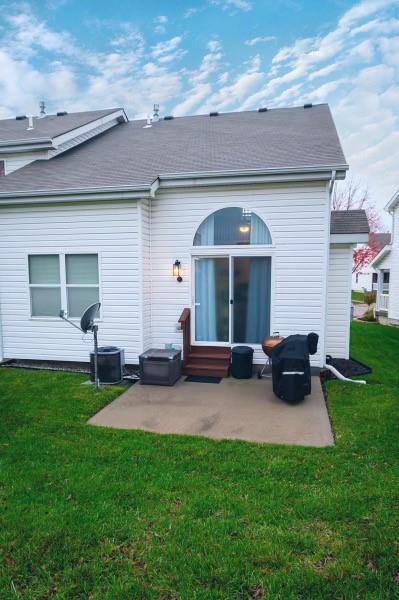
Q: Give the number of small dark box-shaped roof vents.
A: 6